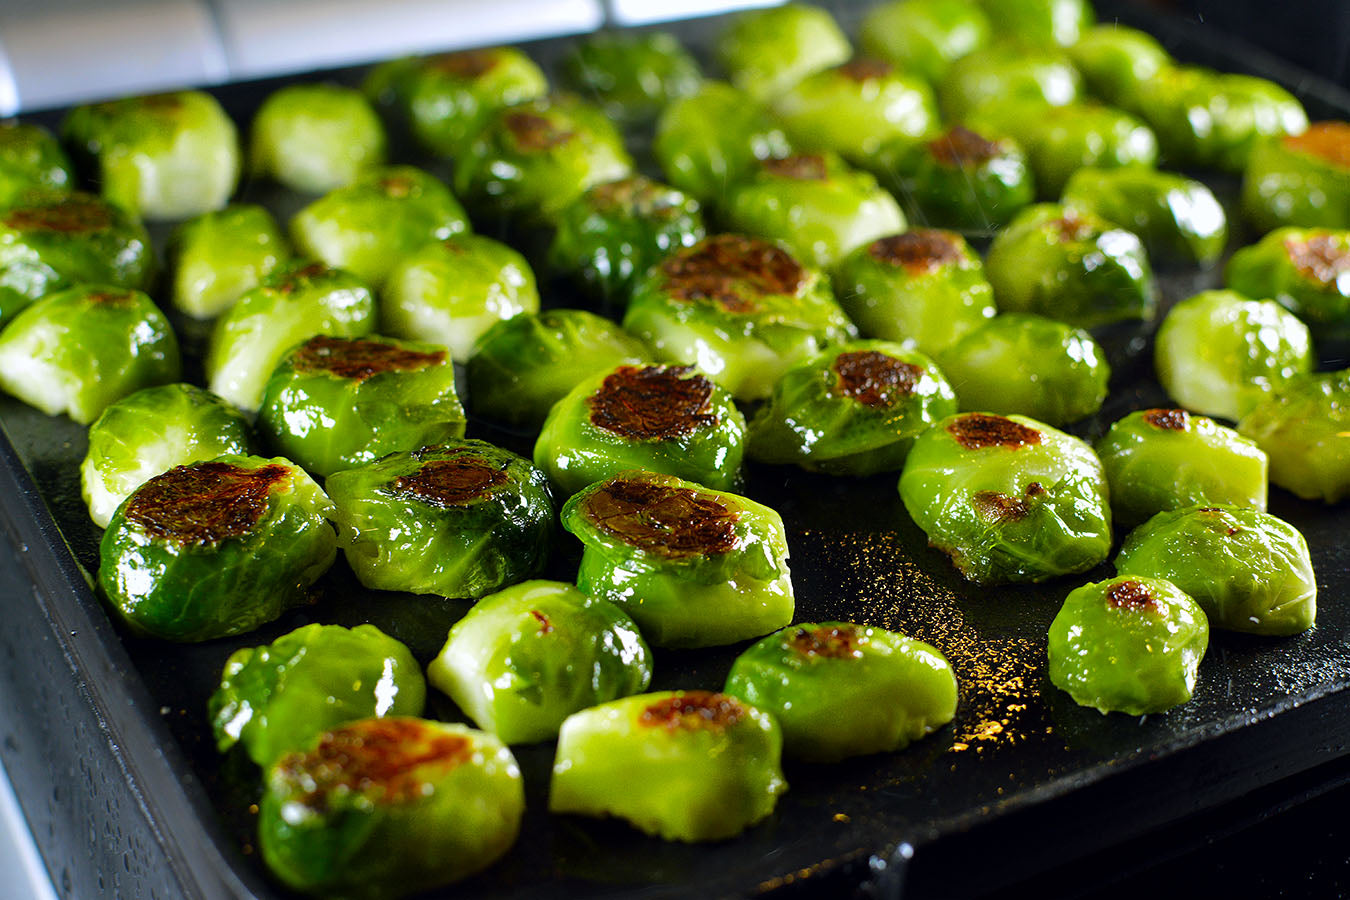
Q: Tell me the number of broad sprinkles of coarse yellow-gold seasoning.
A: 1